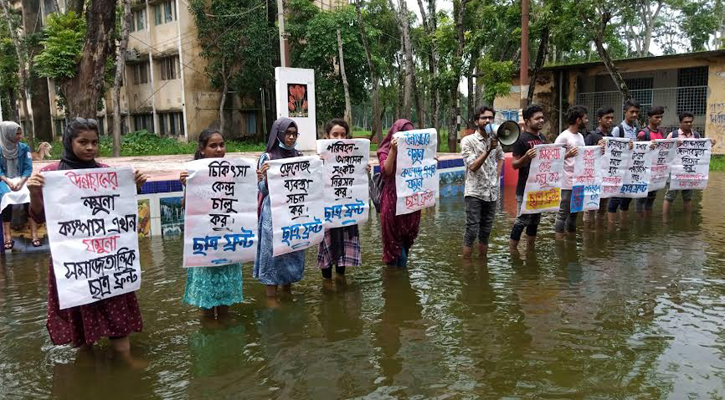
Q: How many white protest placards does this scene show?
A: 11